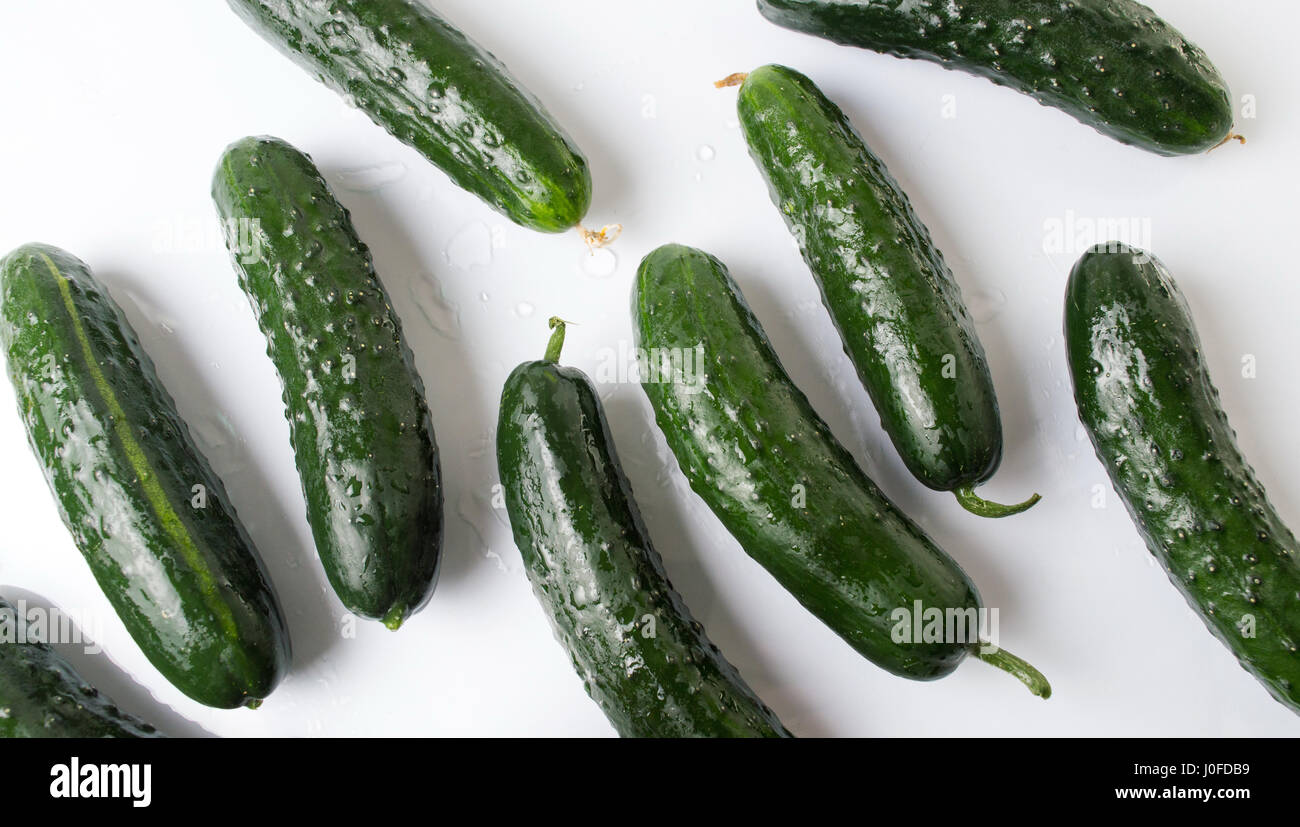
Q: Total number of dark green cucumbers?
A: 9